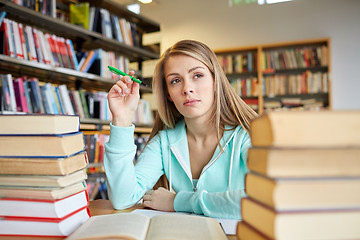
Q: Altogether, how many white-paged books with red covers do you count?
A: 2